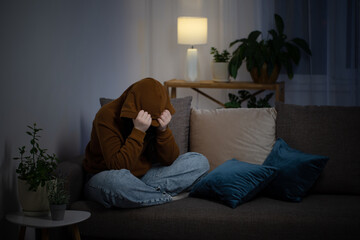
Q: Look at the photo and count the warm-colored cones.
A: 0